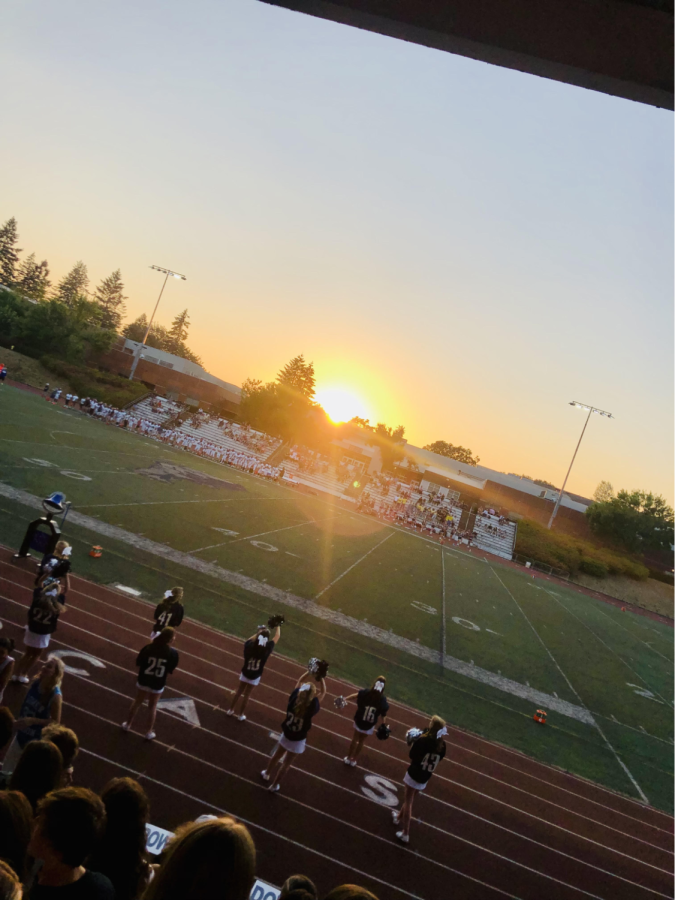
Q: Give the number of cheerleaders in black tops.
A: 8